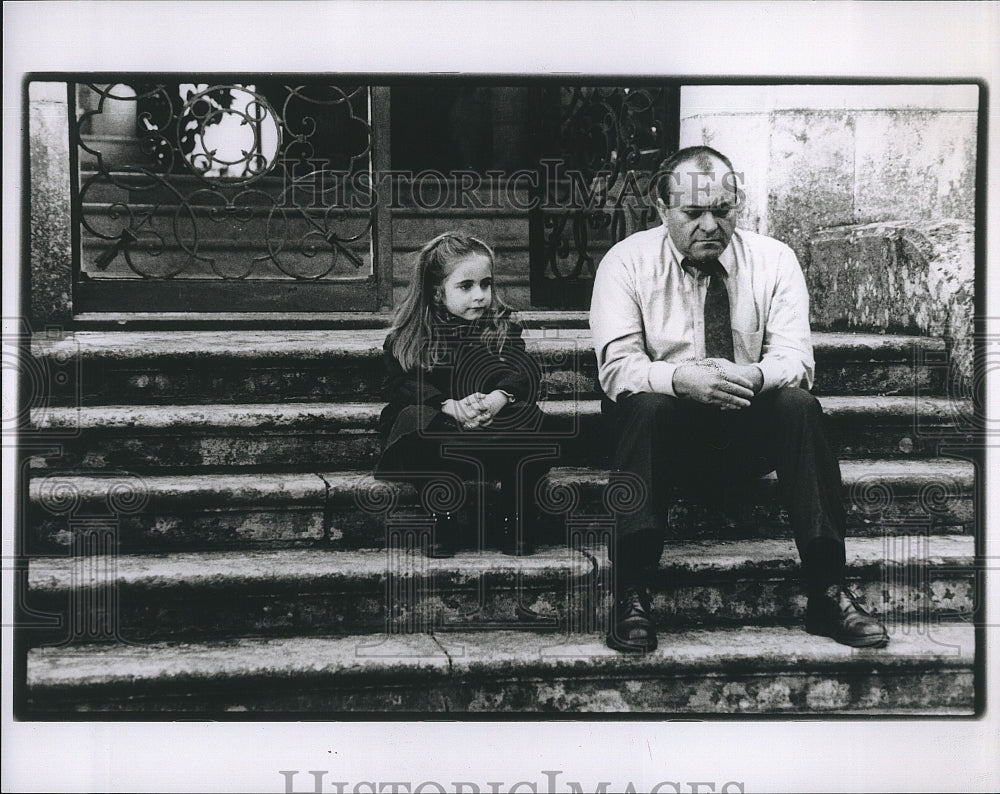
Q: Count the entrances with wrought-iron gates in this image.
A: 1